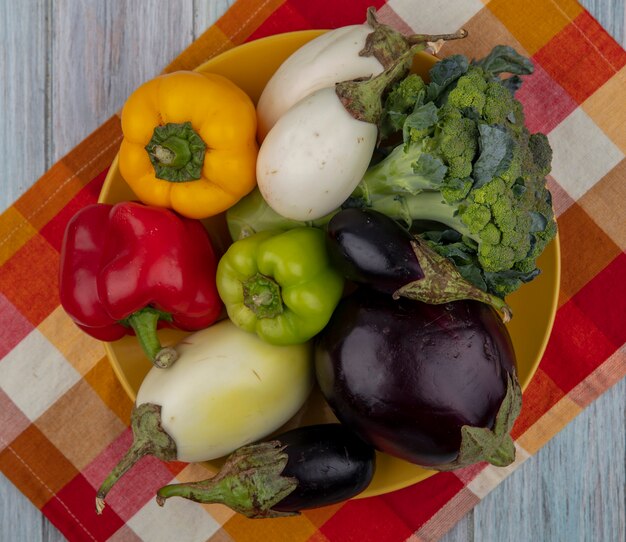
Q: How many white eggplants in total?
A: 3